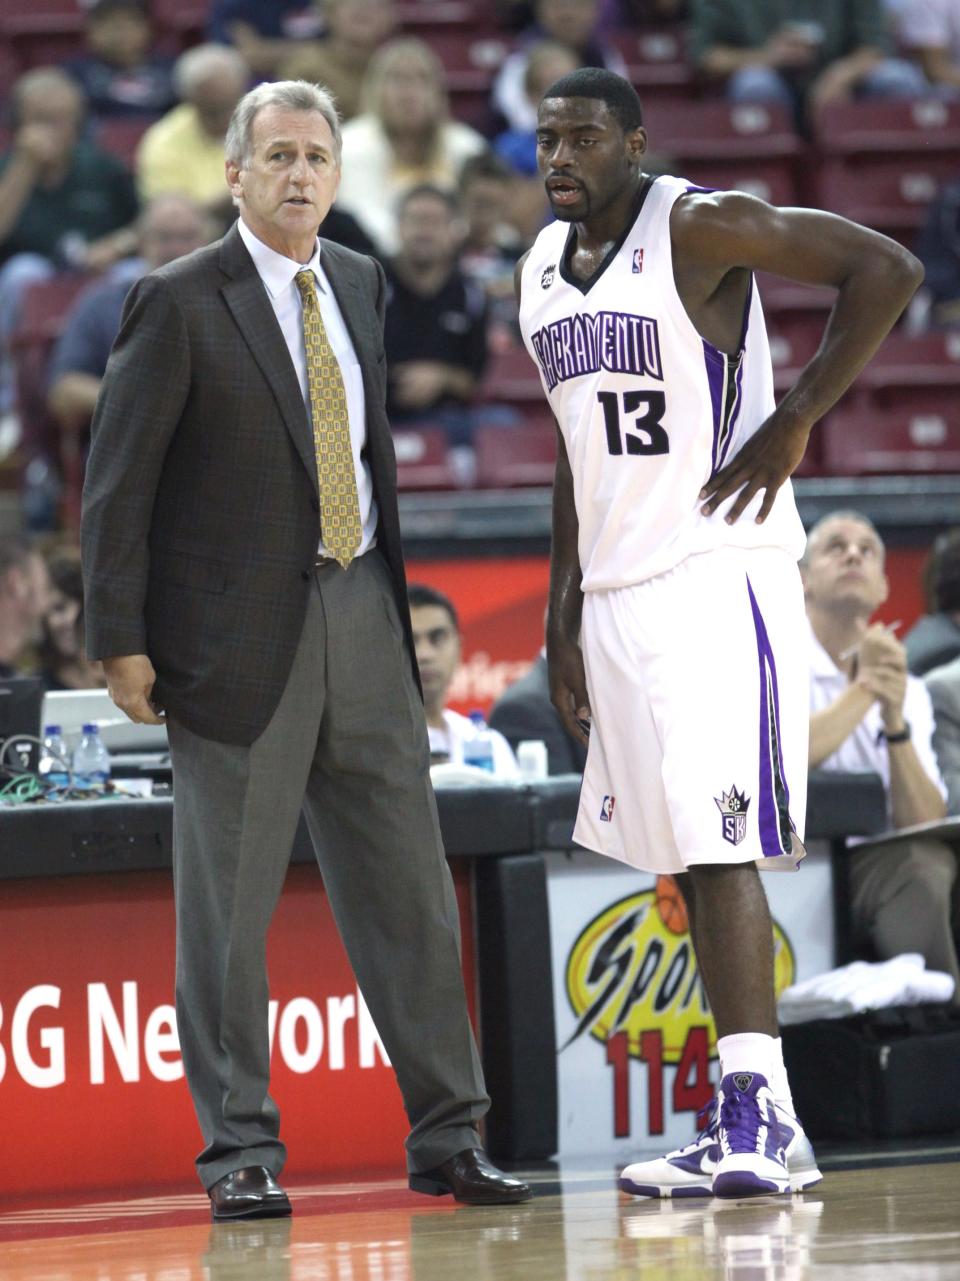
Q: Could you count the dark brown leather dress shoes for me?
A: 2